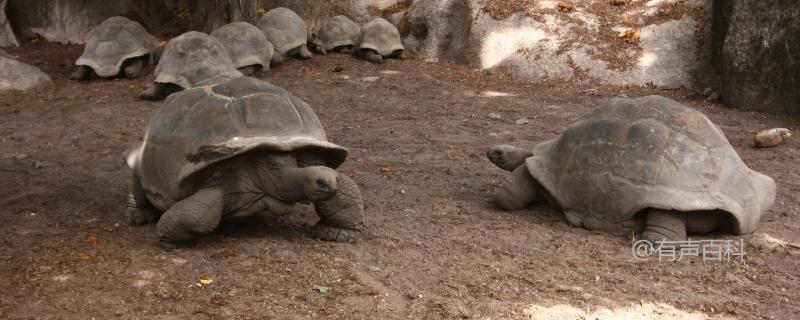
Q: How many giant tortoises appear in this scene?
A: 8